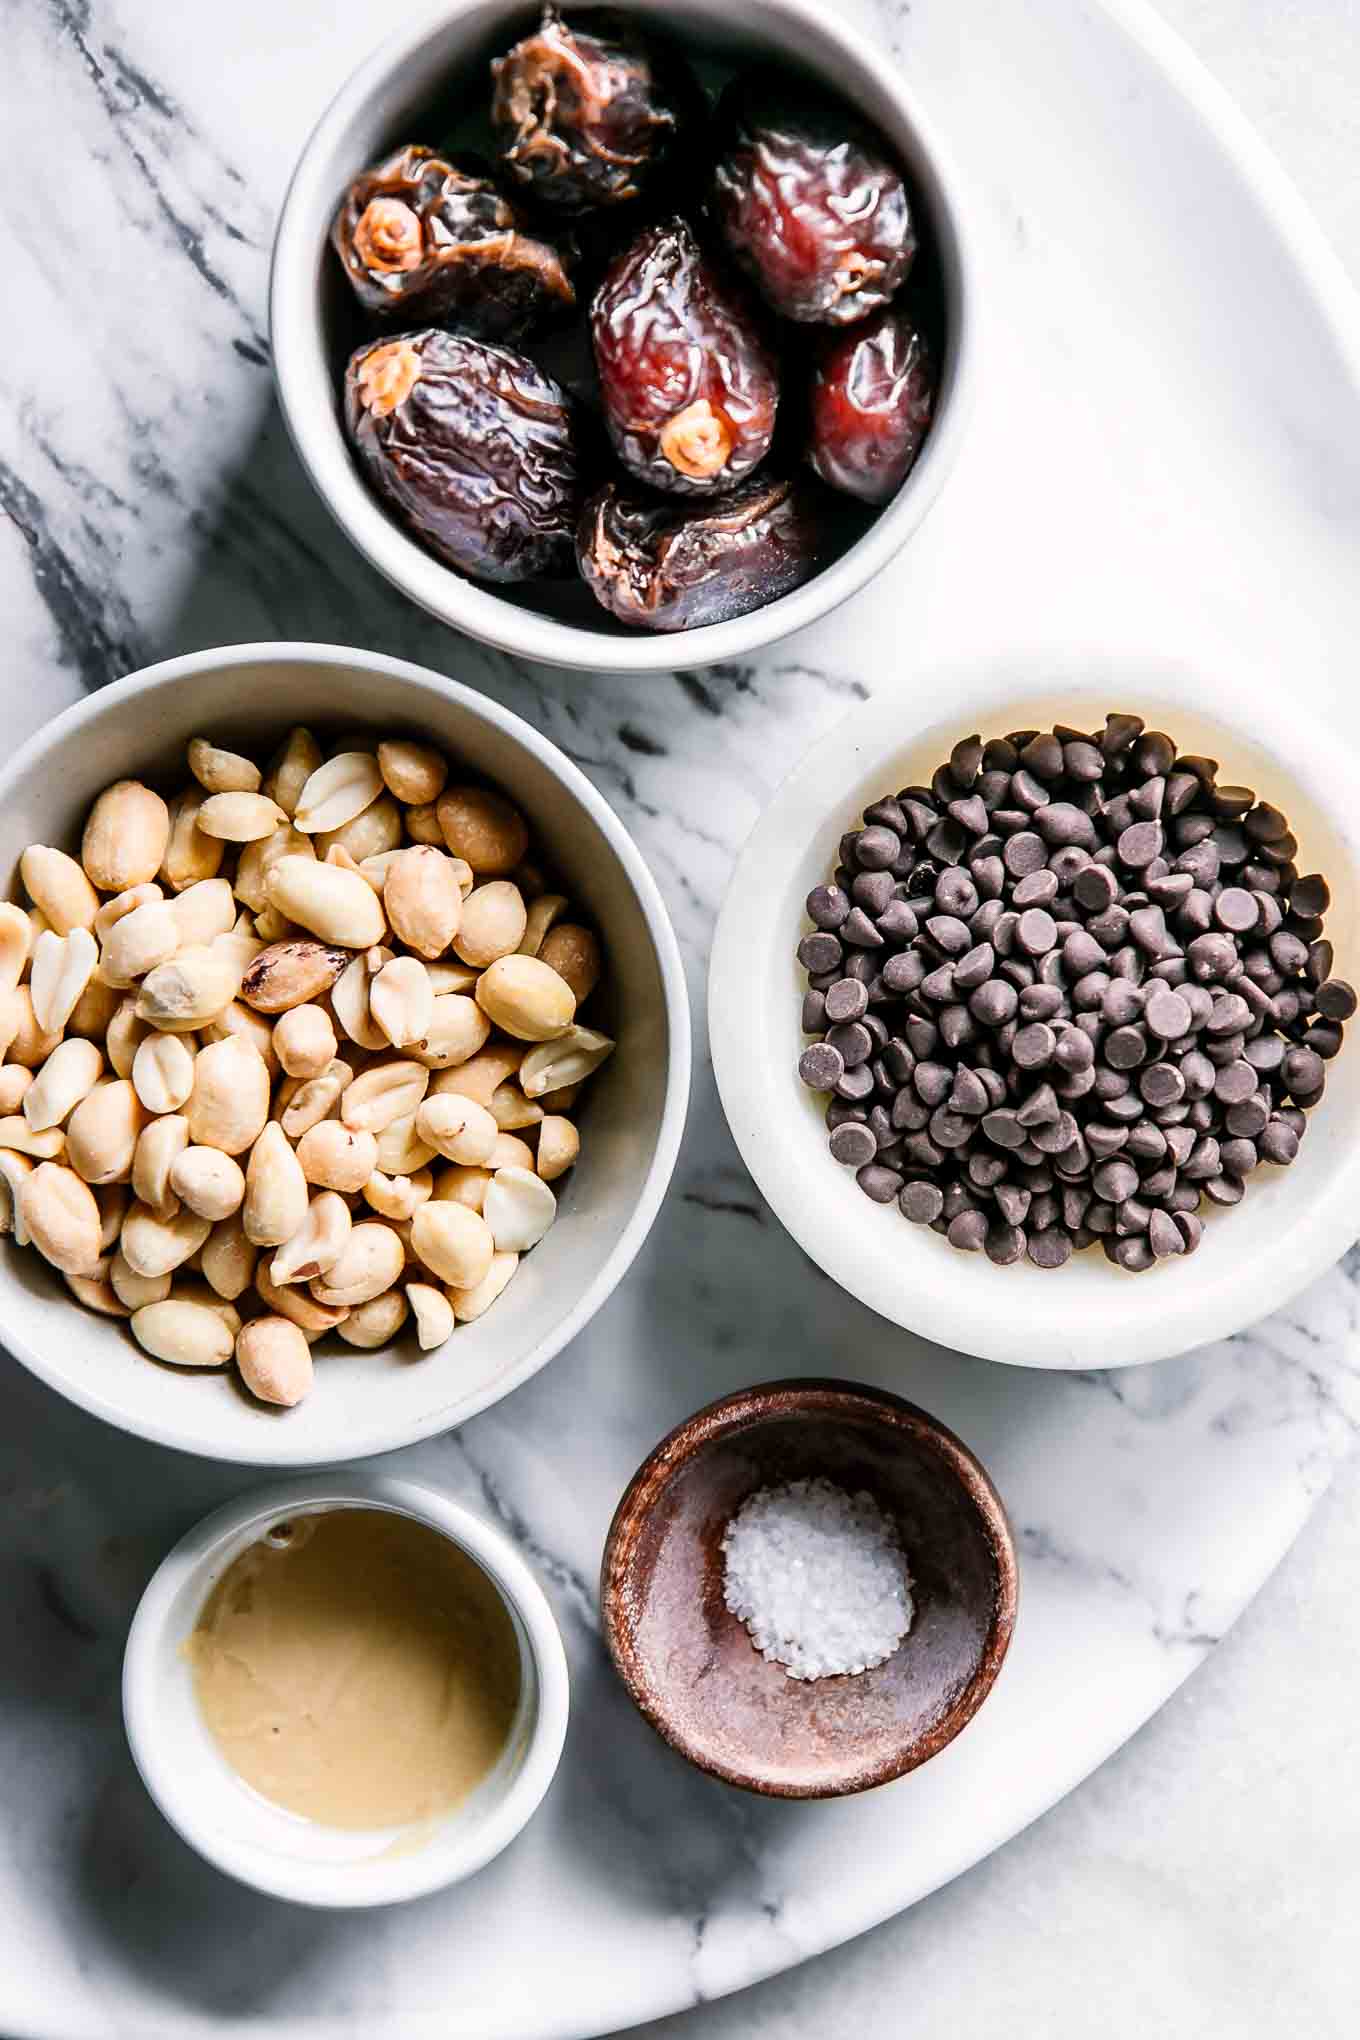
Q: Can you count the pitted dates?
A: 7